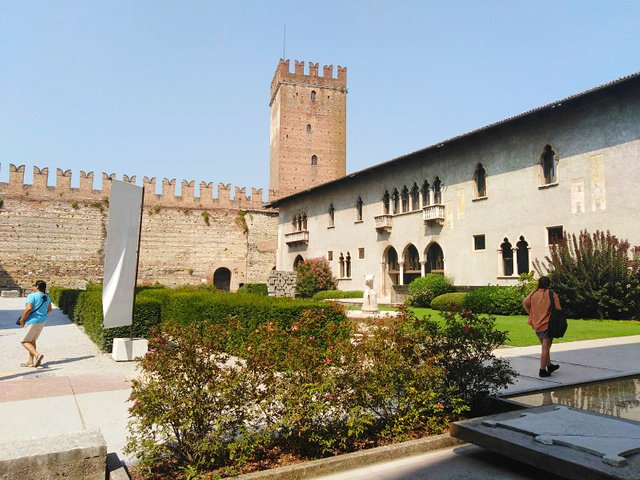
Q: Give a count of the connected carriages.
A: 0